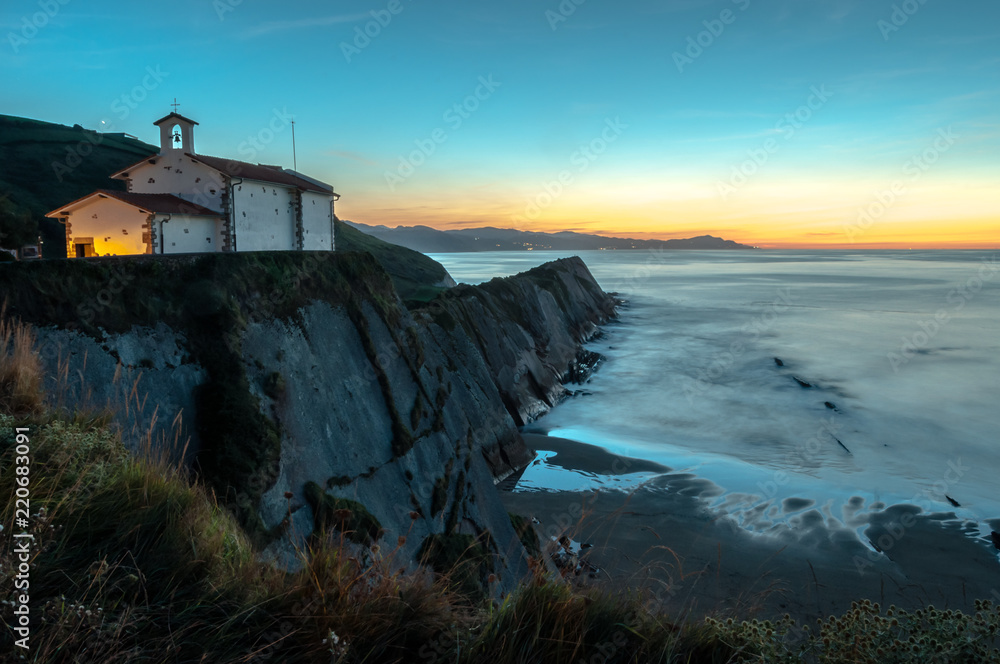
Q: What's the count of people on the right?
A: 0